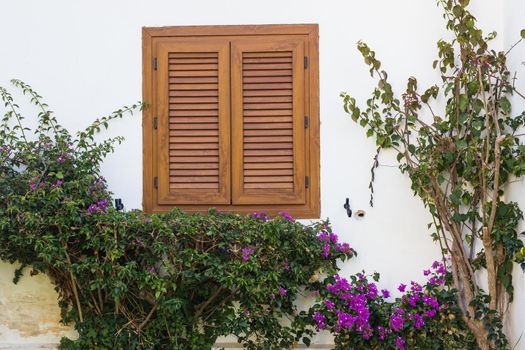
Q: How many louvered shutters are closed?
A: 2